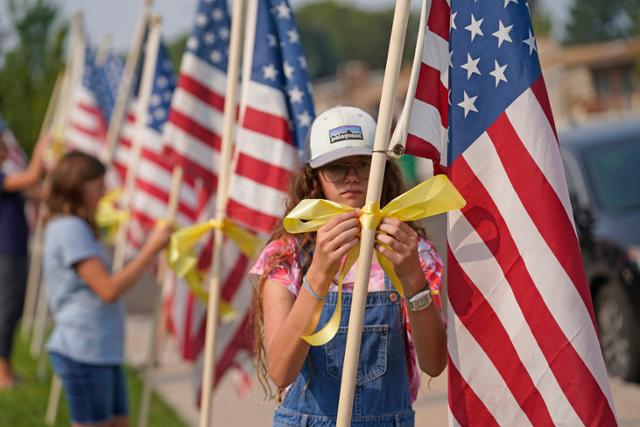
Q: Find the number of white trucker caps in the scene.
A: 1